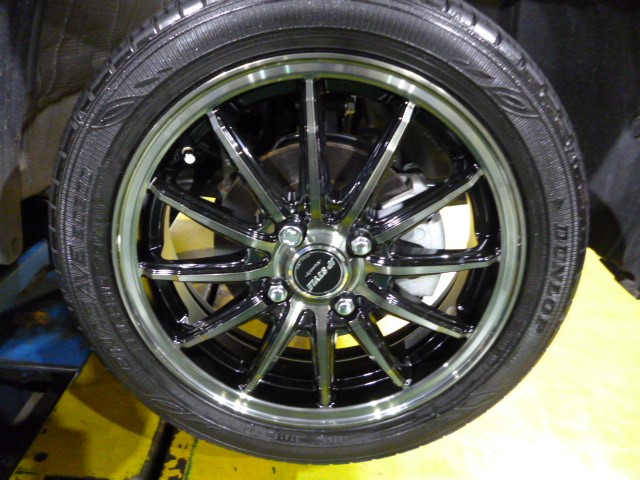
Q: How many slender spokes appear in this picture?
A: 12